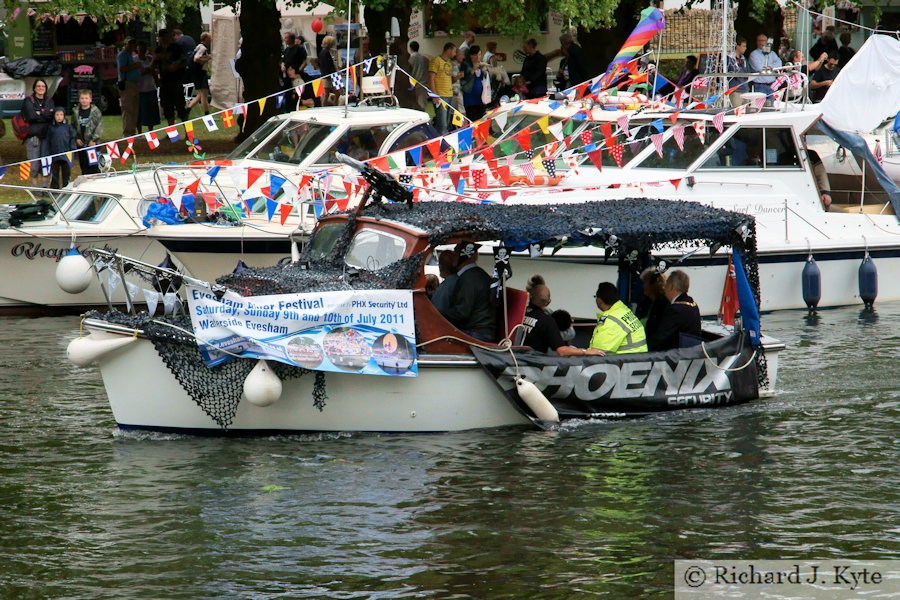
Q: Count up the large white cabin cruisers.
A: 2